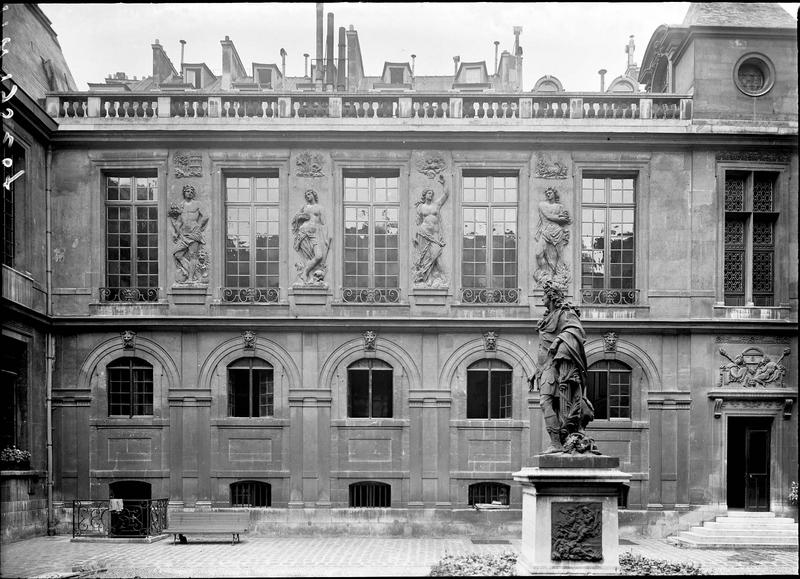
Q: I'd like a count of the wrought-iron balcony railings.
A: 5